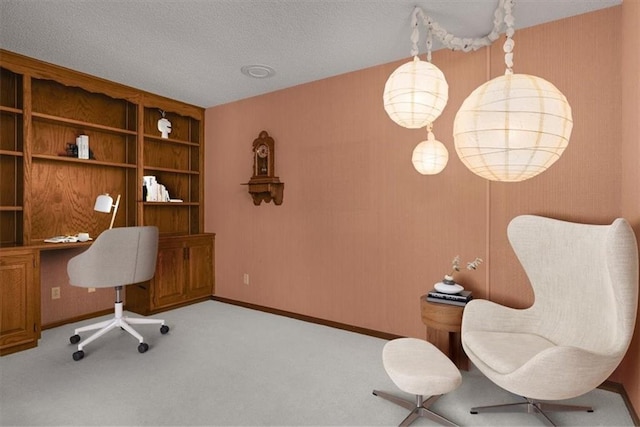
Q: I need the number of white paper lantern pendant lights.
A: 3